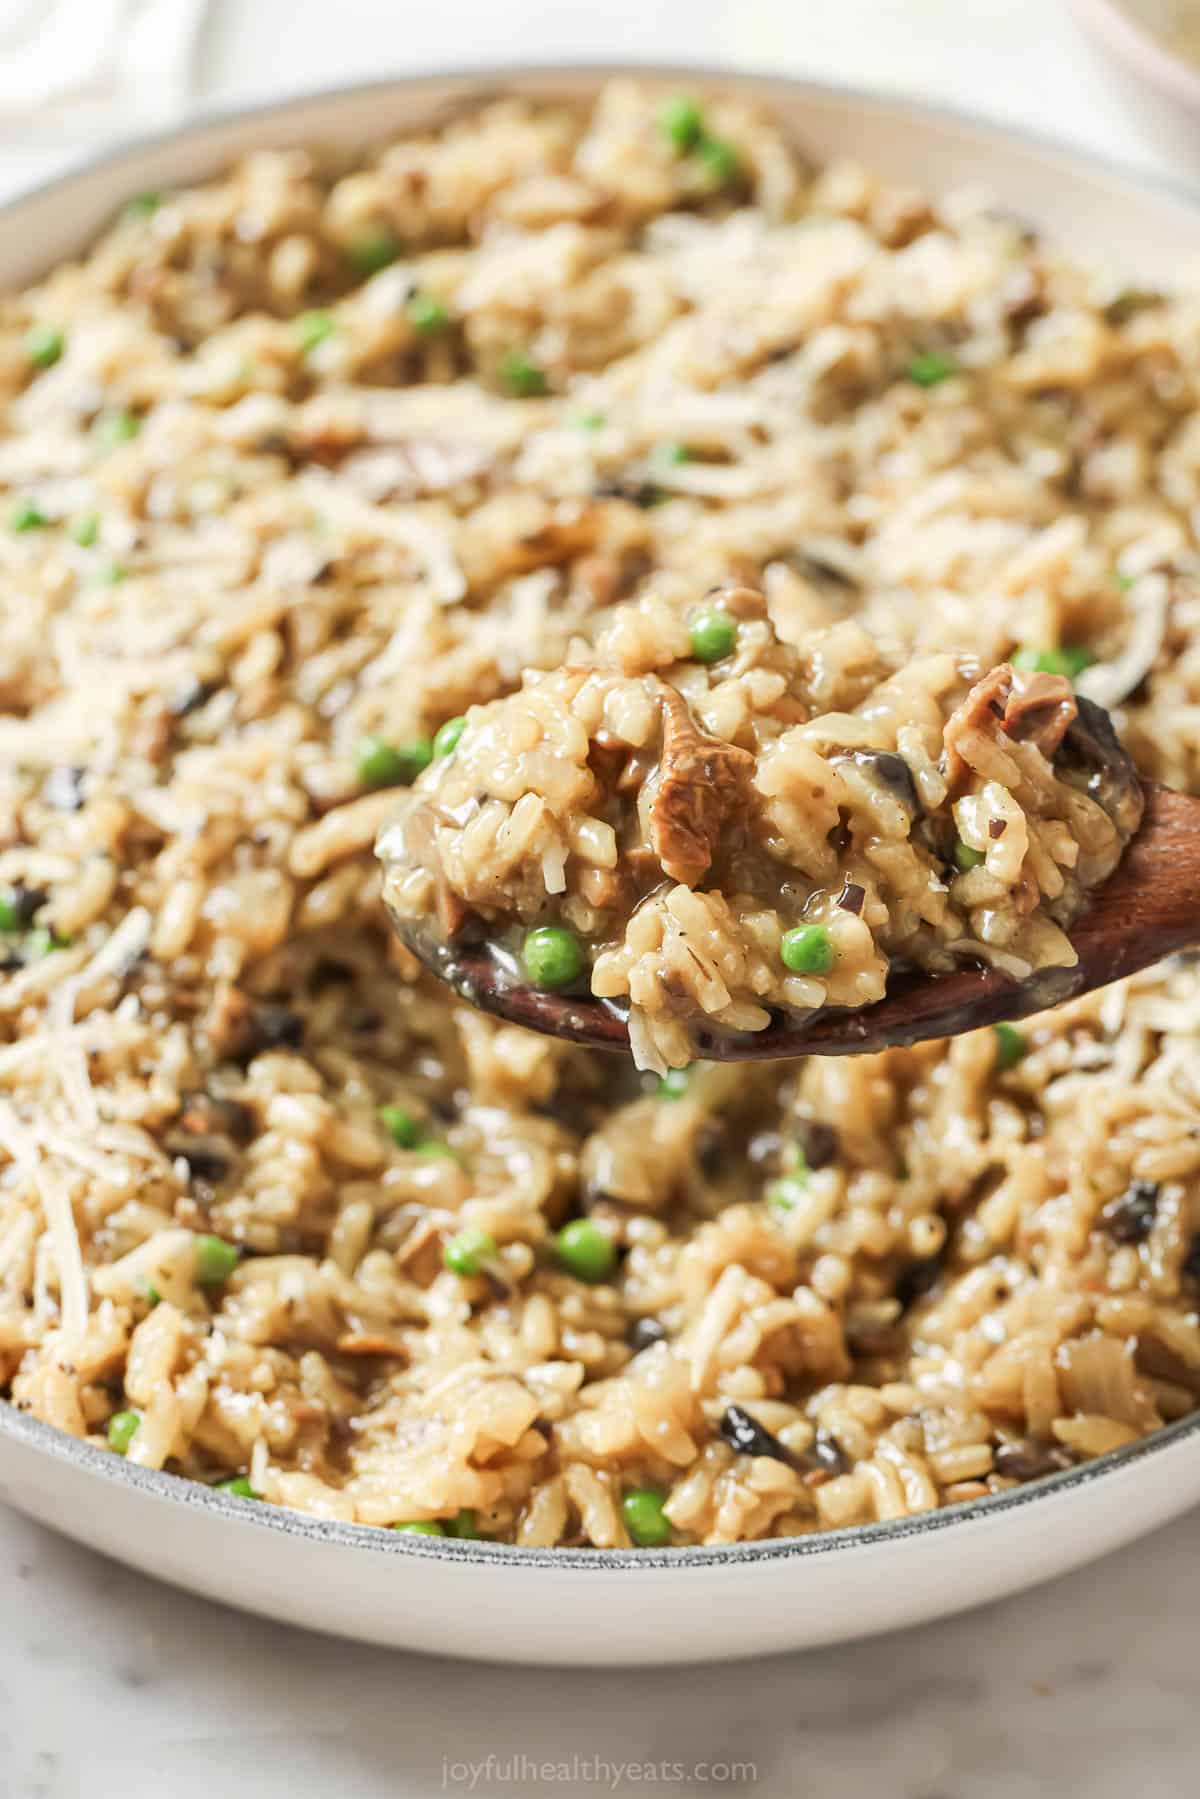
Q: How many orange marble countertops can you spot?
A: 0